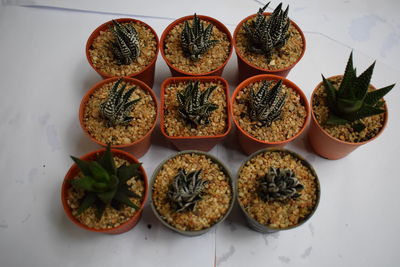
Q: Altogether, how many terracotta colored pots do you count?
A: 8